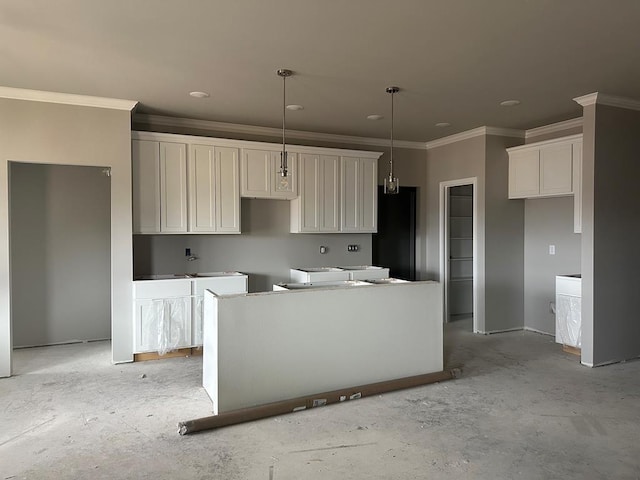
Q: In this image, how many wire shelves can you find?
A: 5